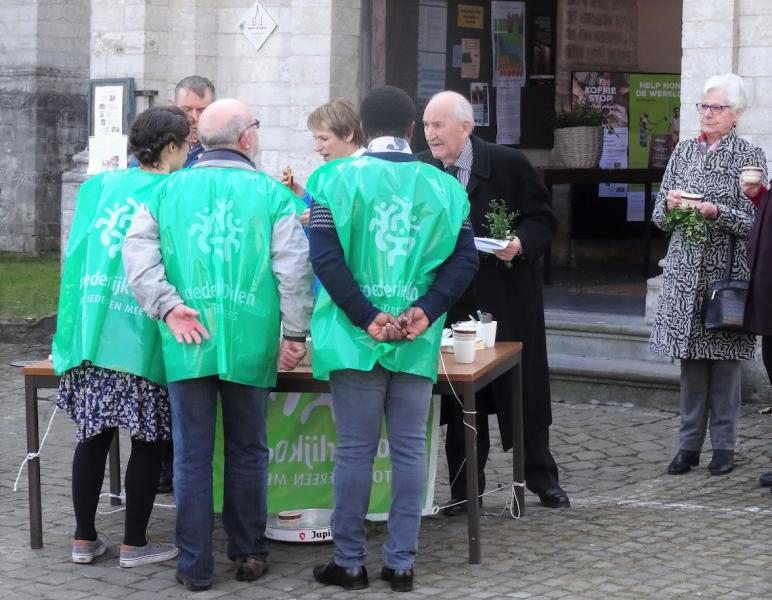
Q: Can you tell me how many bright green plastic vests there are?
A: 3